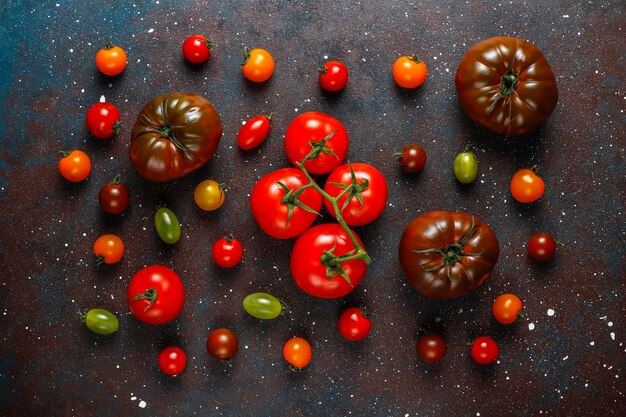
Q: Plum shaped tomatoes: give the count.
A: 5